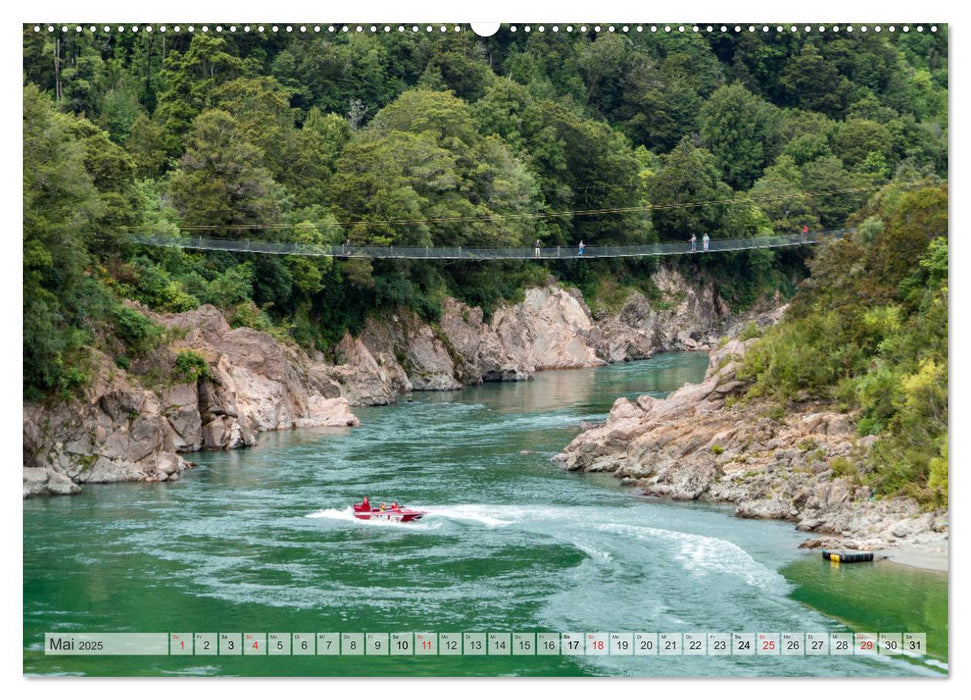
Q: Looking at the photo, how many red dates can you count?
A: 6